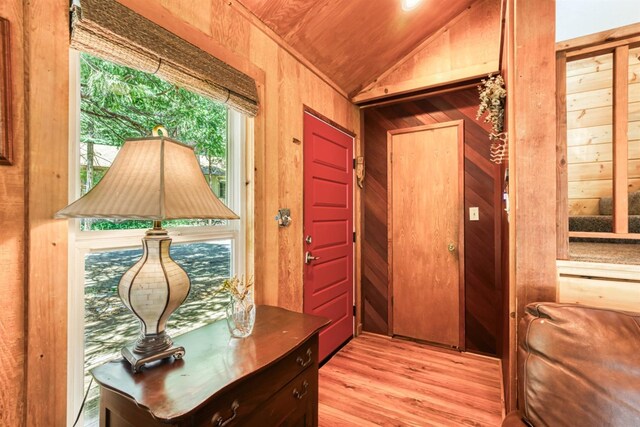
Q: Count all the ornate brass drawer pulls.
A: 3